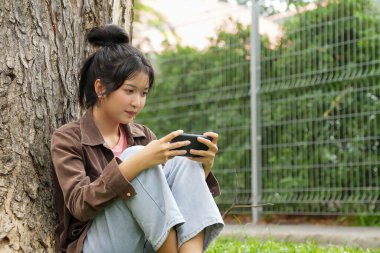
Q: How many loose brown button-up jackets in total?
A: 1